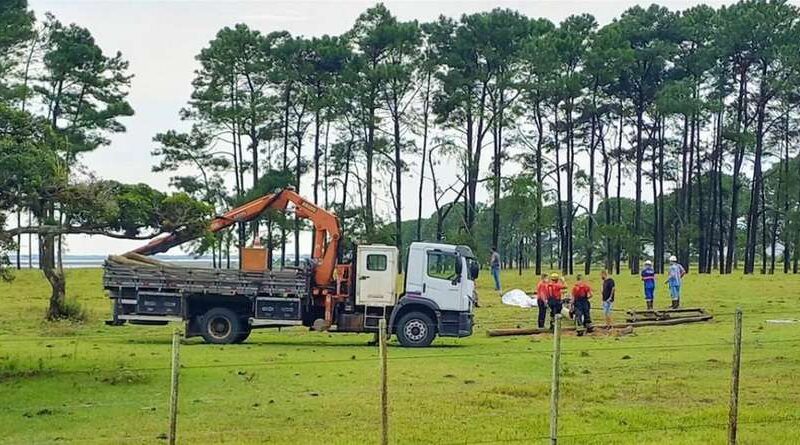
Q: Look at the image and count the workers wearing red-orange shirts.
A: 3